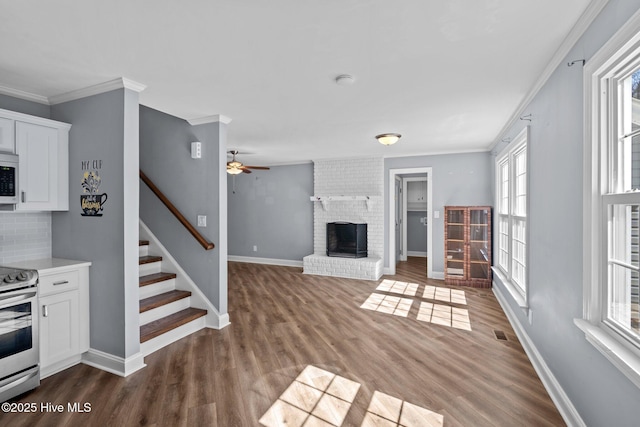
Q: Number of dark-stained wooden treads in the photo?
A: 5